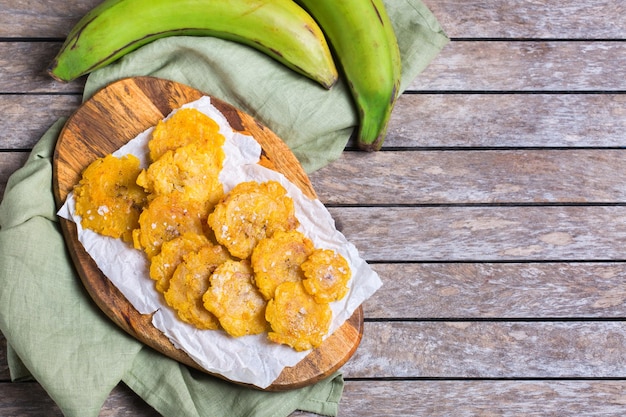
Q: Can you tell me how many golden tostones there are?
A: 11